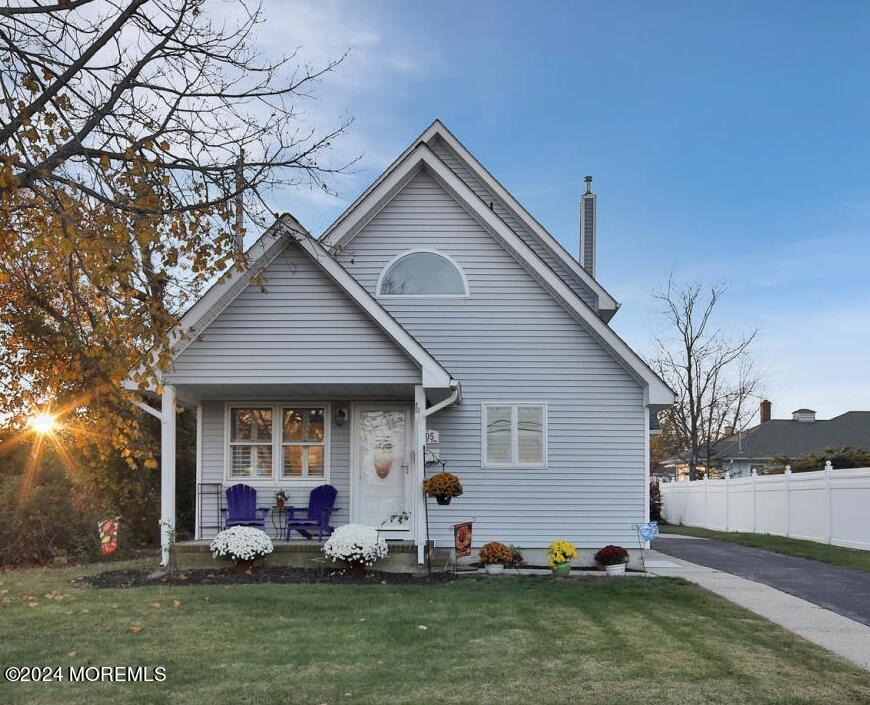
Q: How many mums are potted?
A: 6